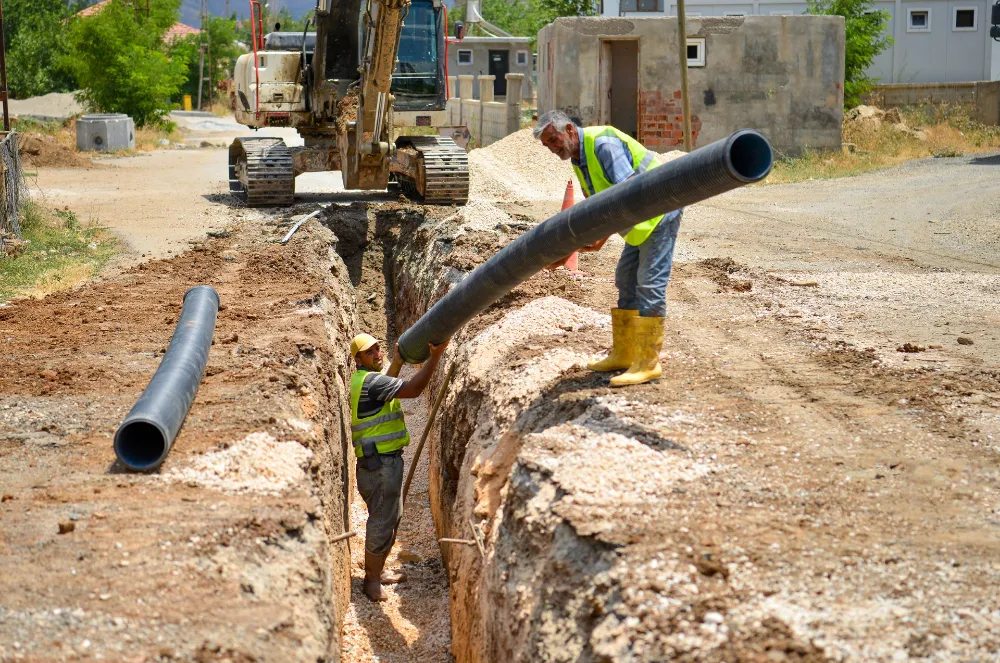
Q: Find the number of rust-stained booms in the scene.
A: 1